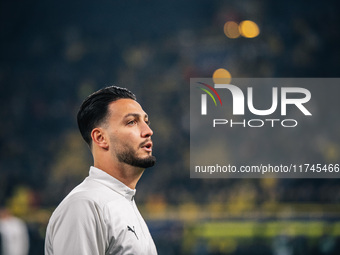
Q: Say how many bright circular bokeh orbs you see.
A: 3